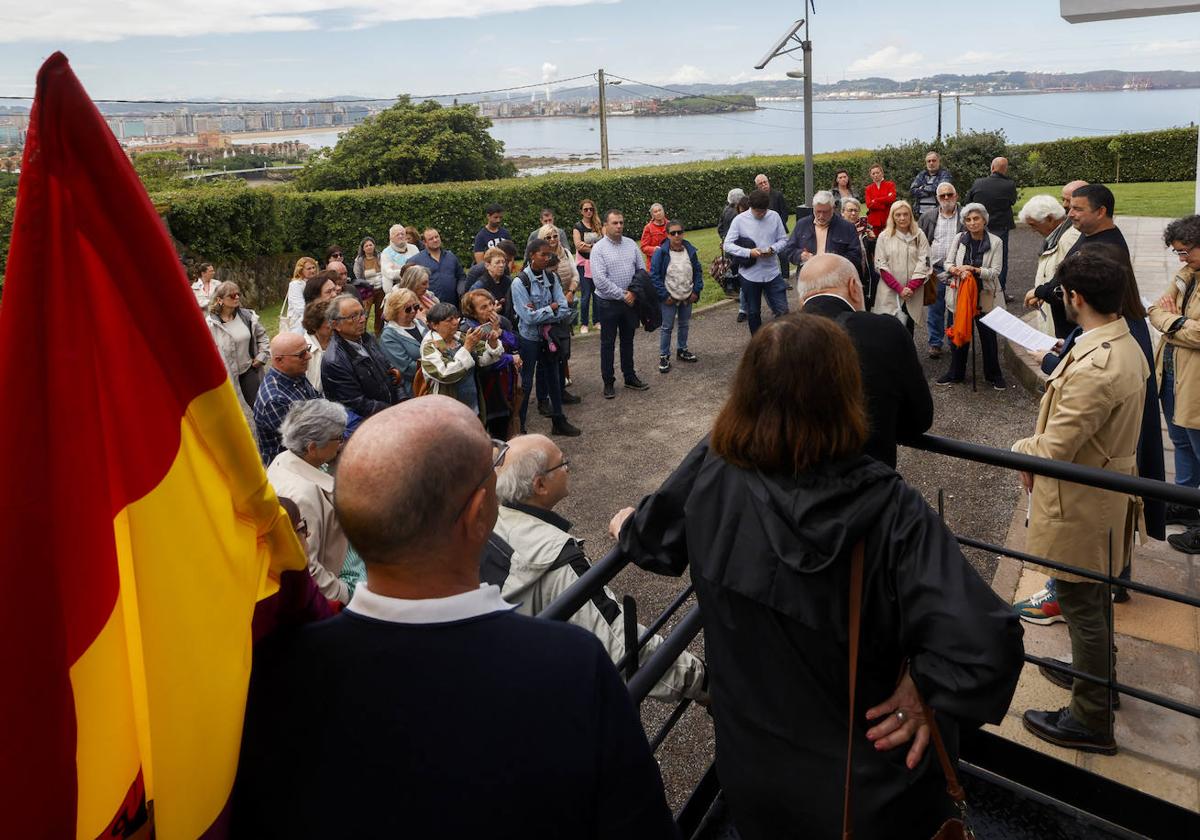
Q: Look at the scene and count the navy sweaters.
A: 1